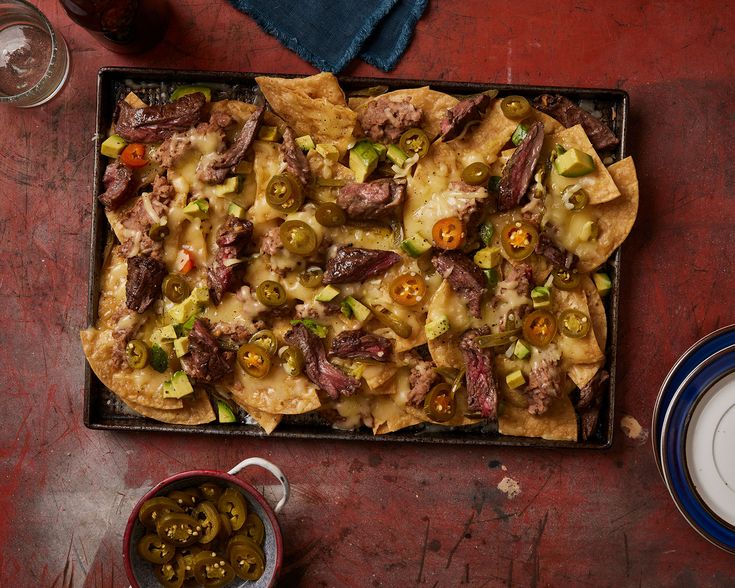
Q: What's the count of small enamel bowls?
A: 1